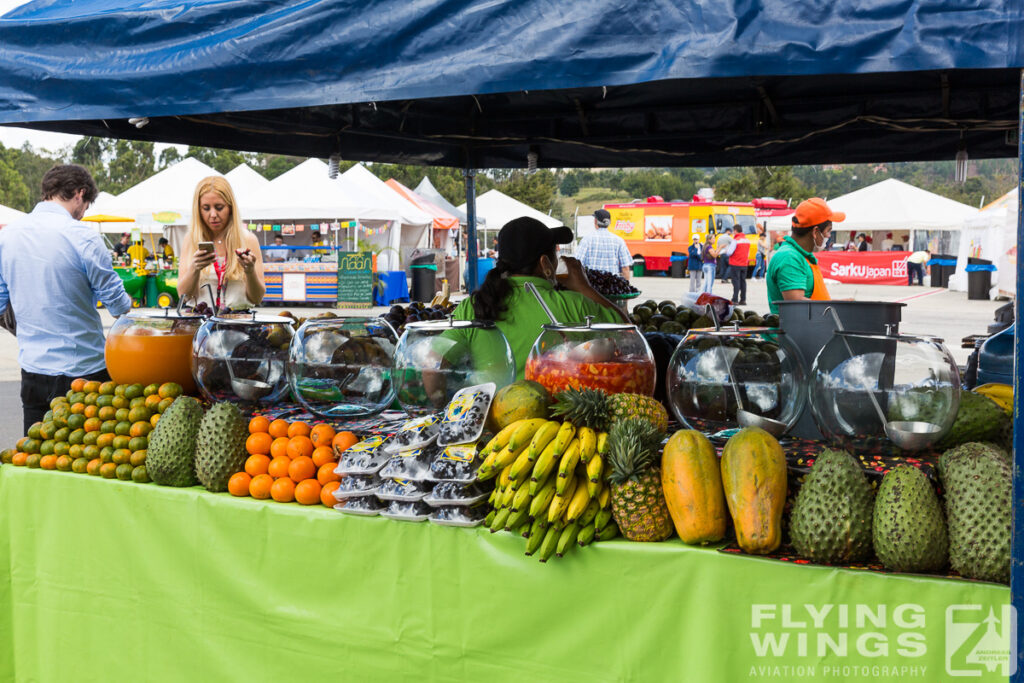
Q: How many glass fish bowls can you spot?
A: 7